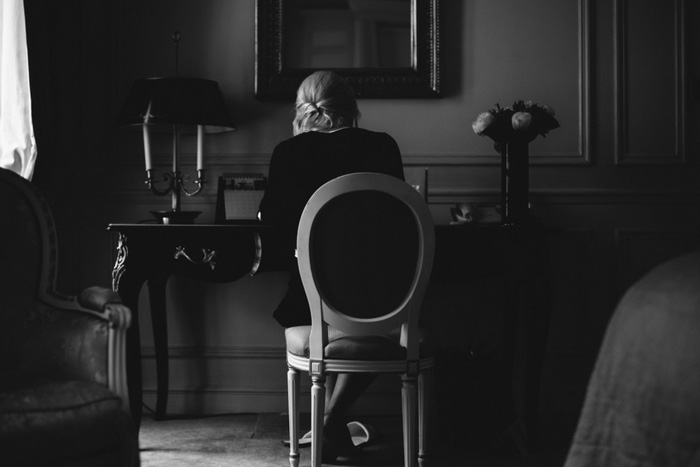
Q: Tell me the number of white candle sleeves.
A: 2